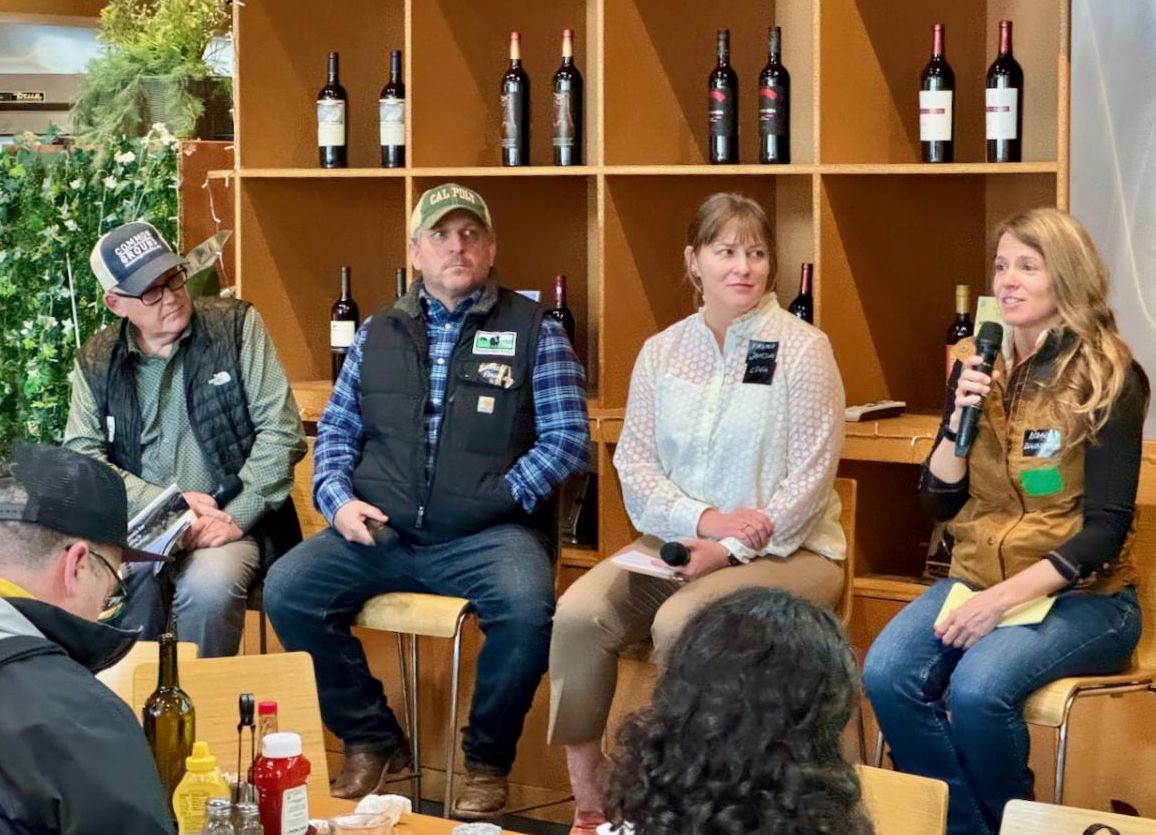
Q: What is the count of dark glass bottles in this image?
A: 14